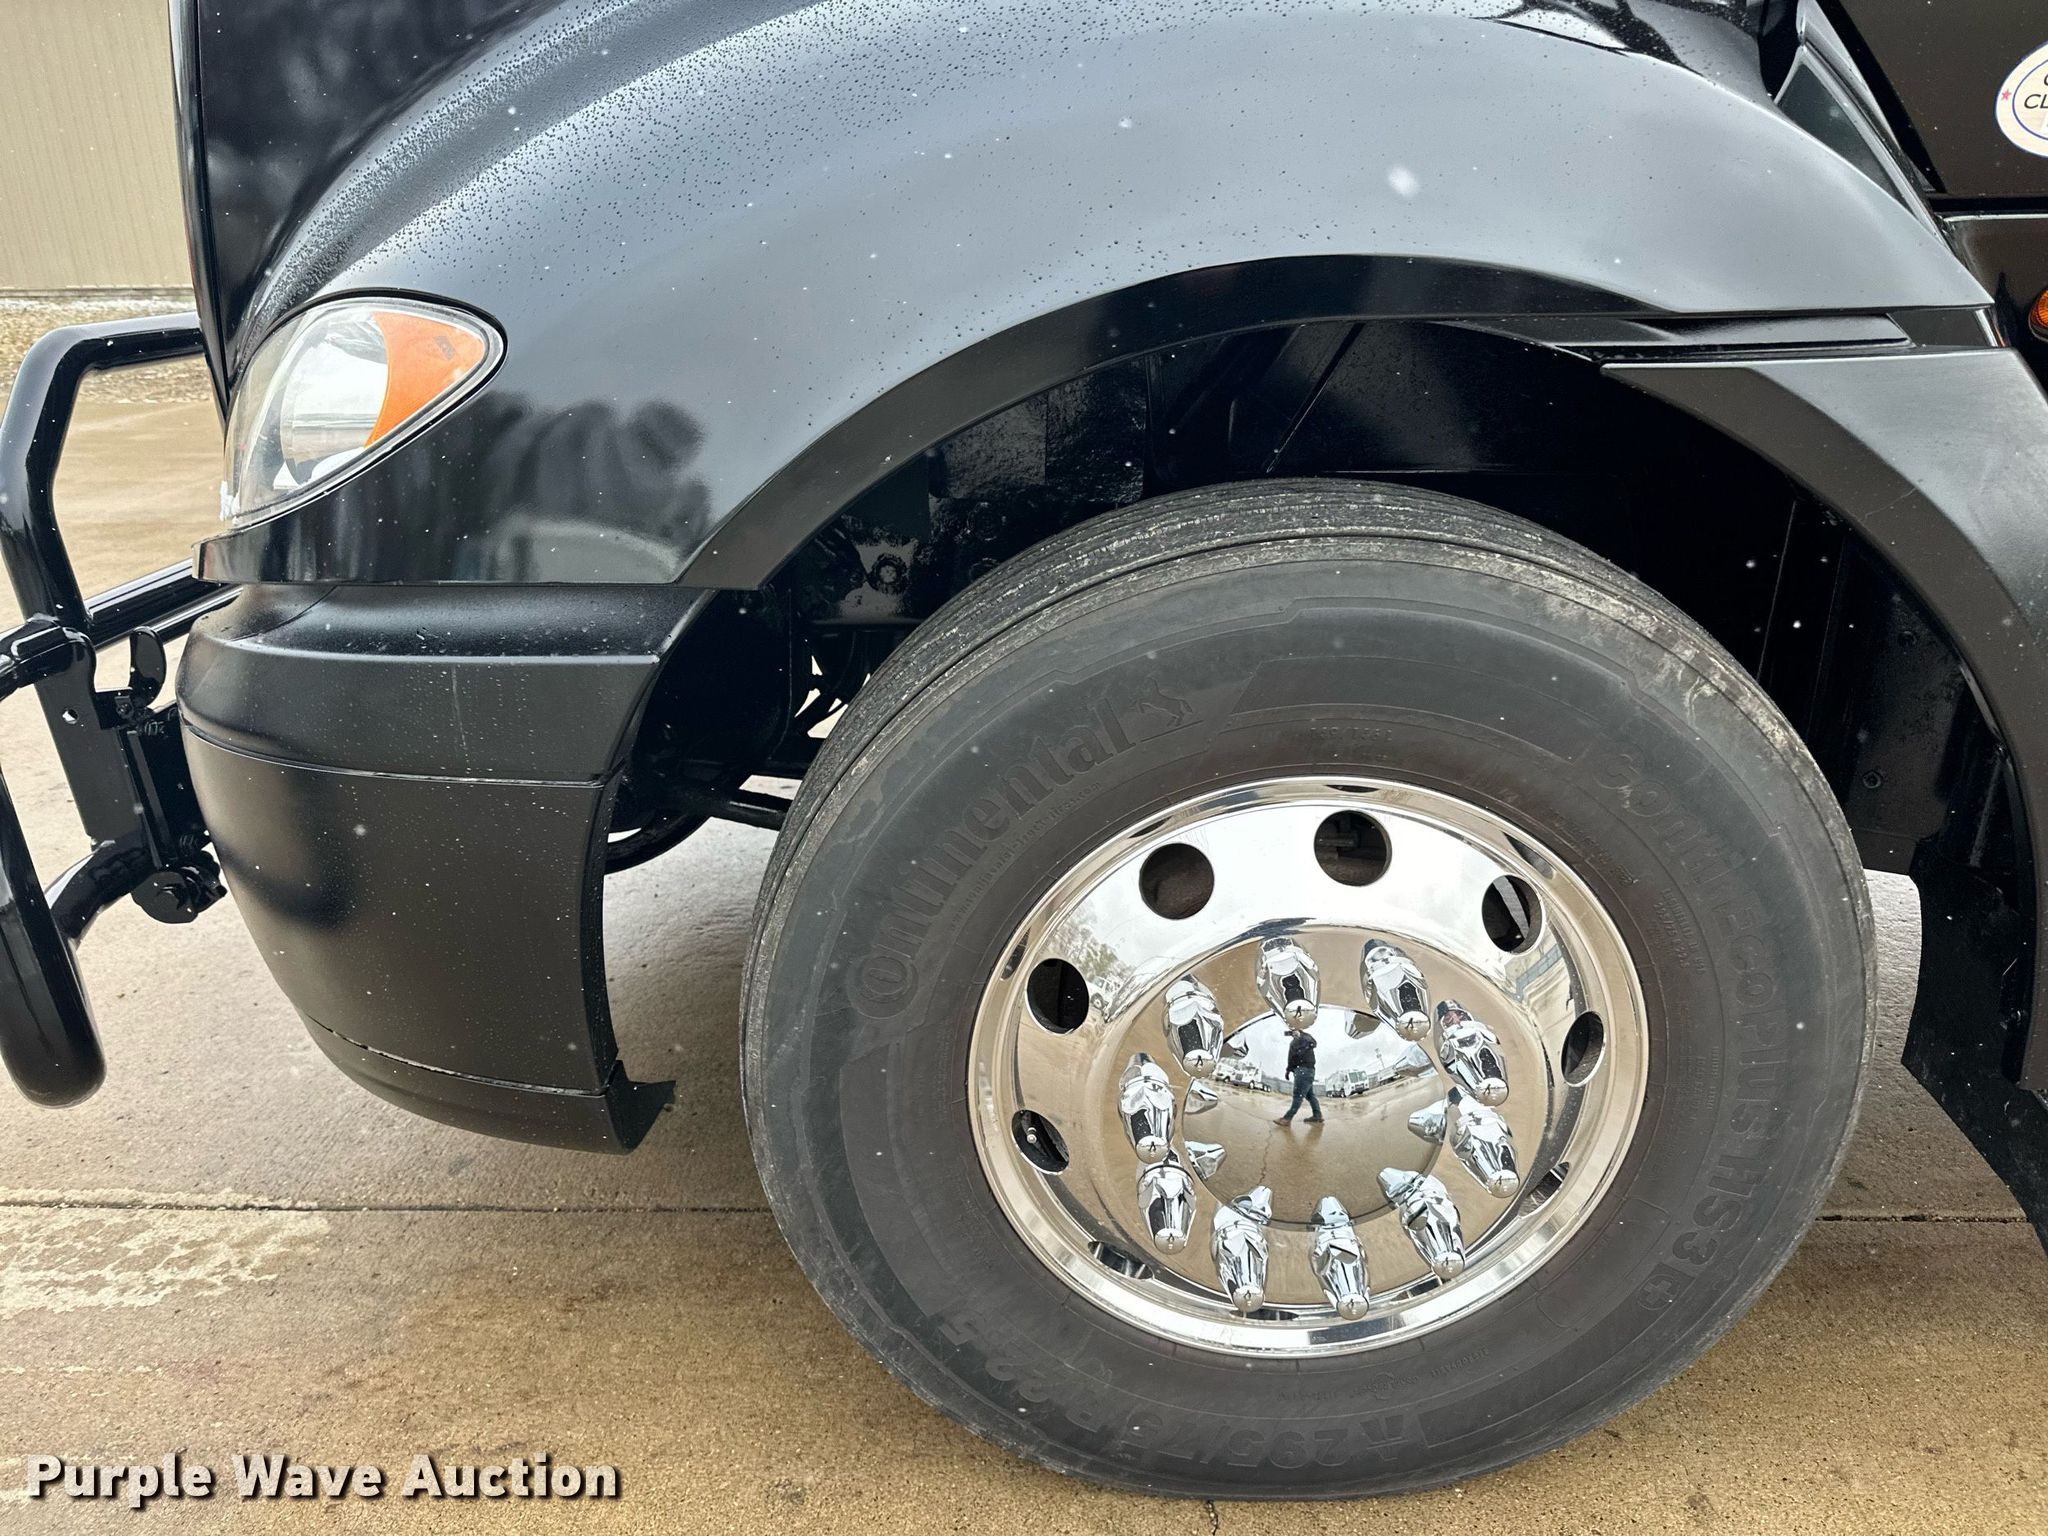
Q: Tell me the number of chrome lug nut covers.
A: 10